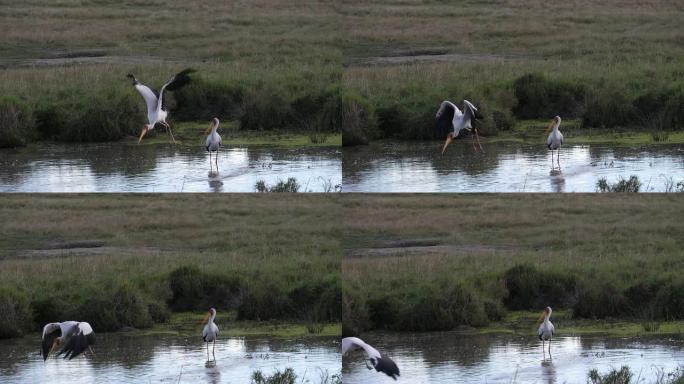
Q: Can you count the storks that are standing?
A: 4